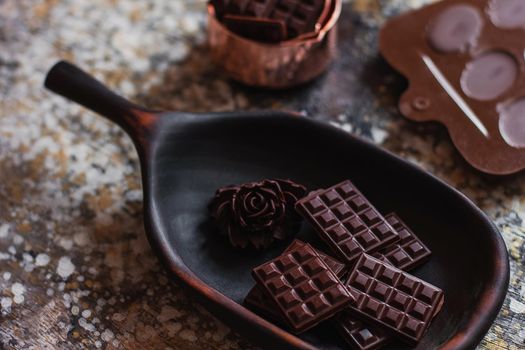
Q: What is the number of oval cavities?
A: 4